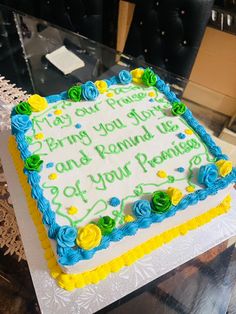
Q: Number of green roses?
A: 7